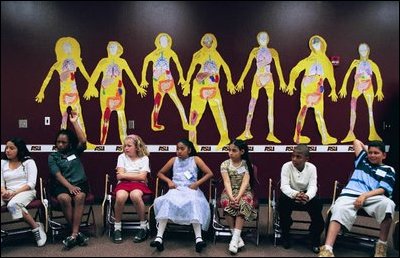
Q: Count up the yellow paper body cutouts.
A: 7